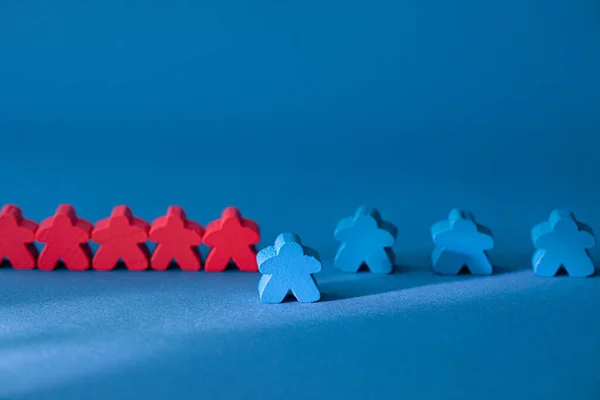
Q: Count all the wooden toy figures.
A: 9